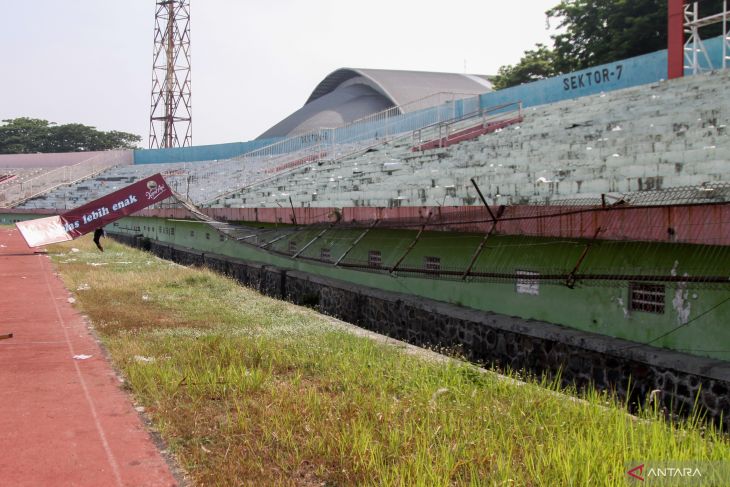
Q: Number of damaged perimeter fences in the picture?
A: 1